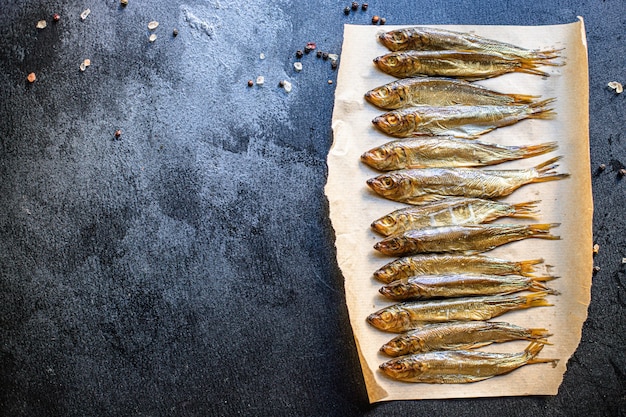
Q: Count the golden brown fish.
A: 13